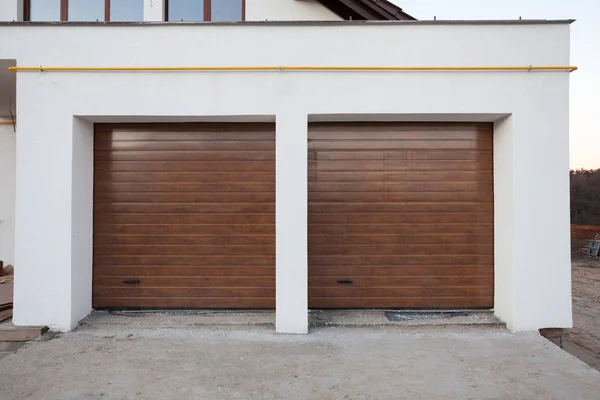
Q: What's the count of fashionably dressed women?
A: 0